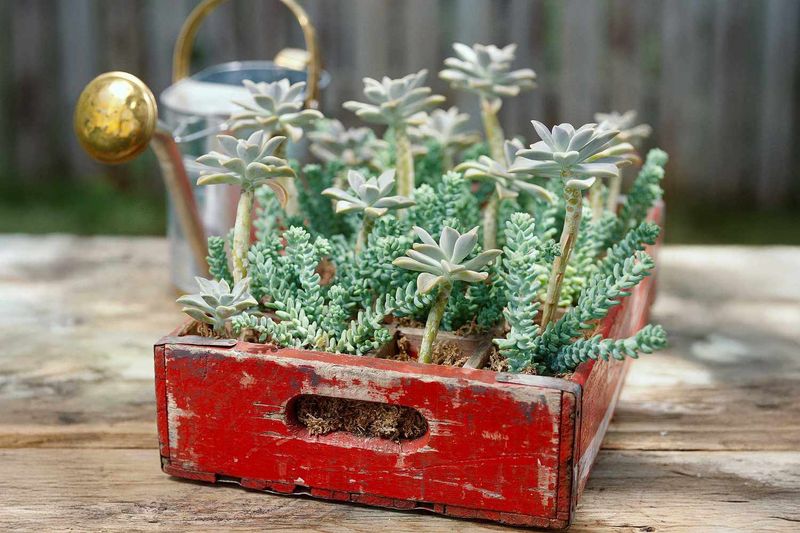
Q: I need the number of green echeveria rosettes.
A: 12